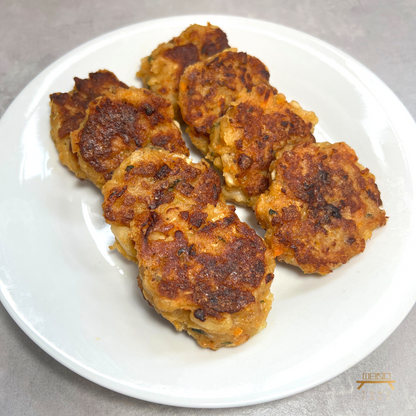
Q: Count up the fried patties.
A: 8